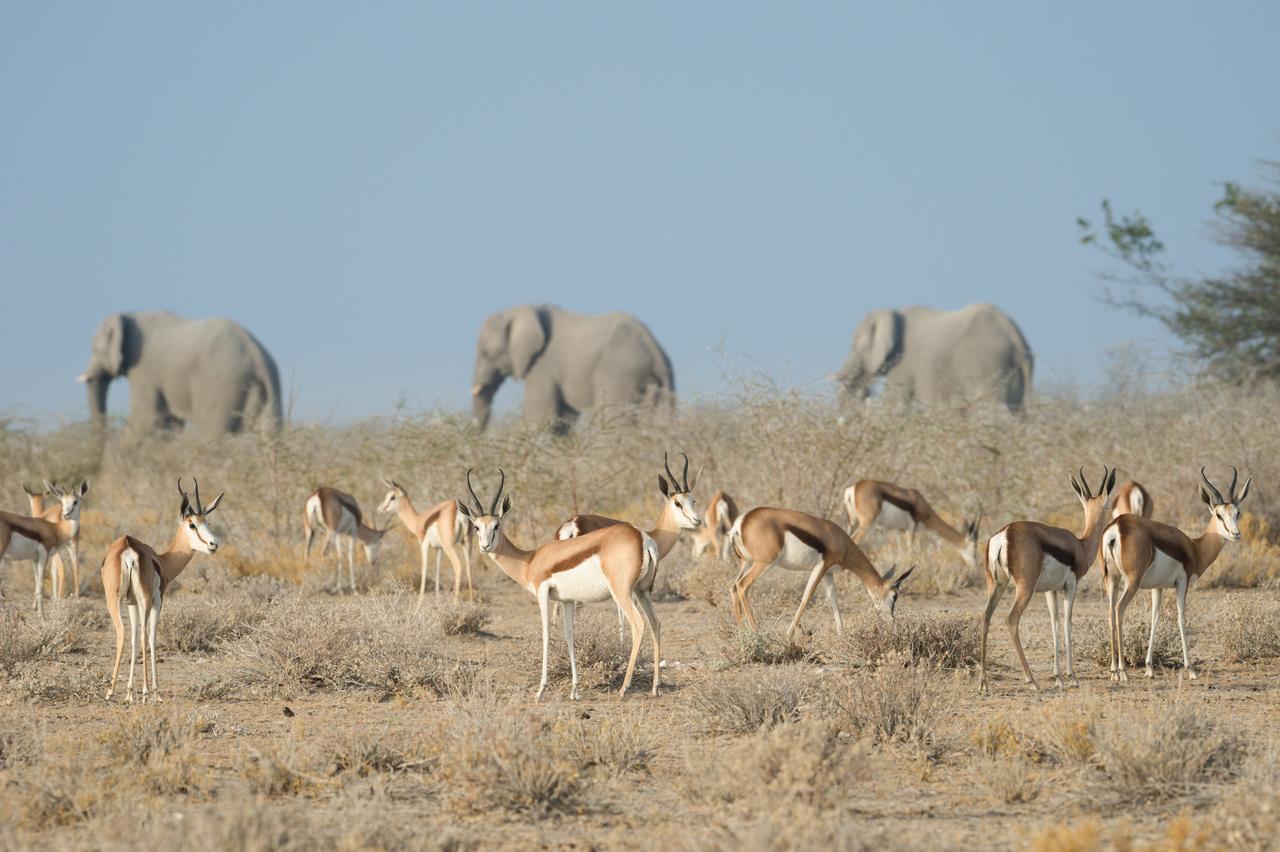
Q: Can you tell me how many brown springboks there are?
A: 13